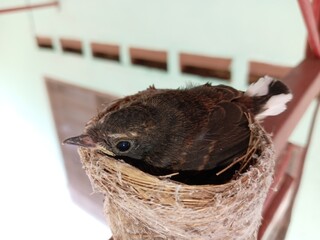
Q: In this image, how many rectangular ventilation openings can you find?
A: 6